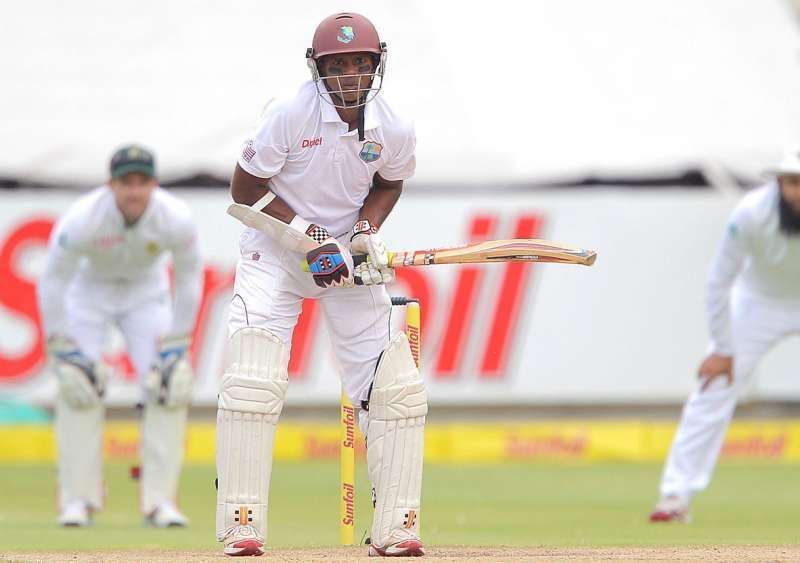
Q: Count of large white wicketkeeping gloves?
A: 2